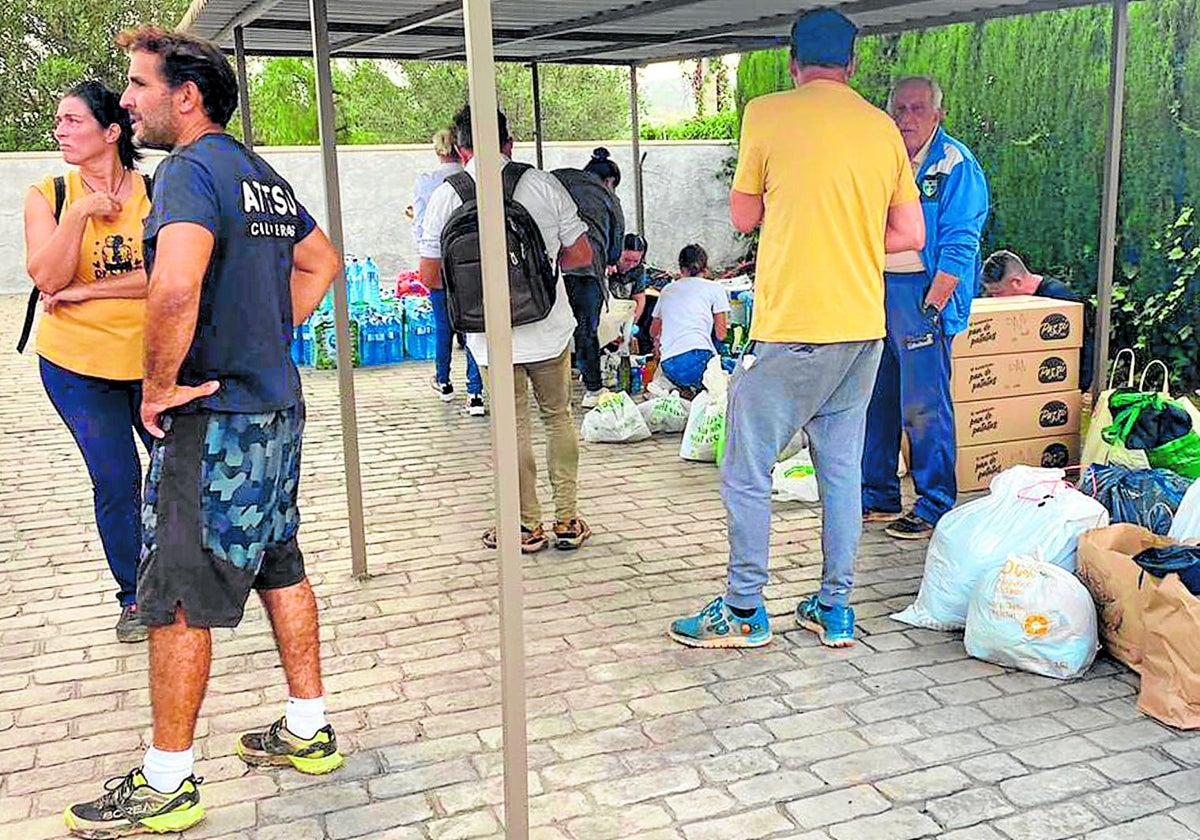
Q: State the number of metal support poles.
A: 6